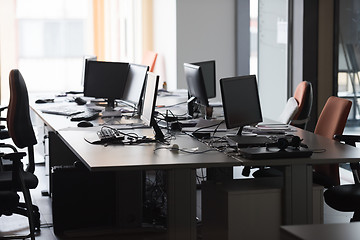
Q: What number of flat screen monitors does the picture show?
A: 7